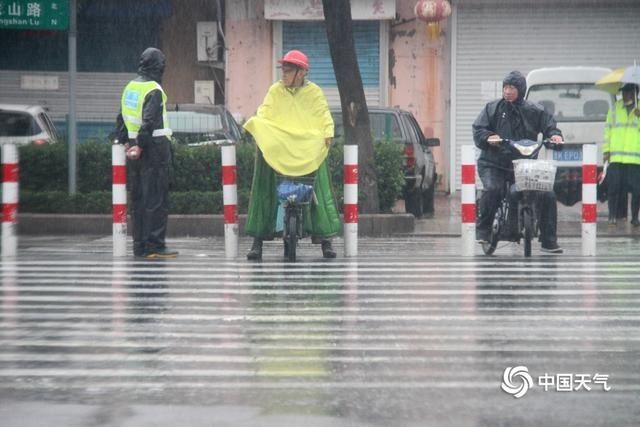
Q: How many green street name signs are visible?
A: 1